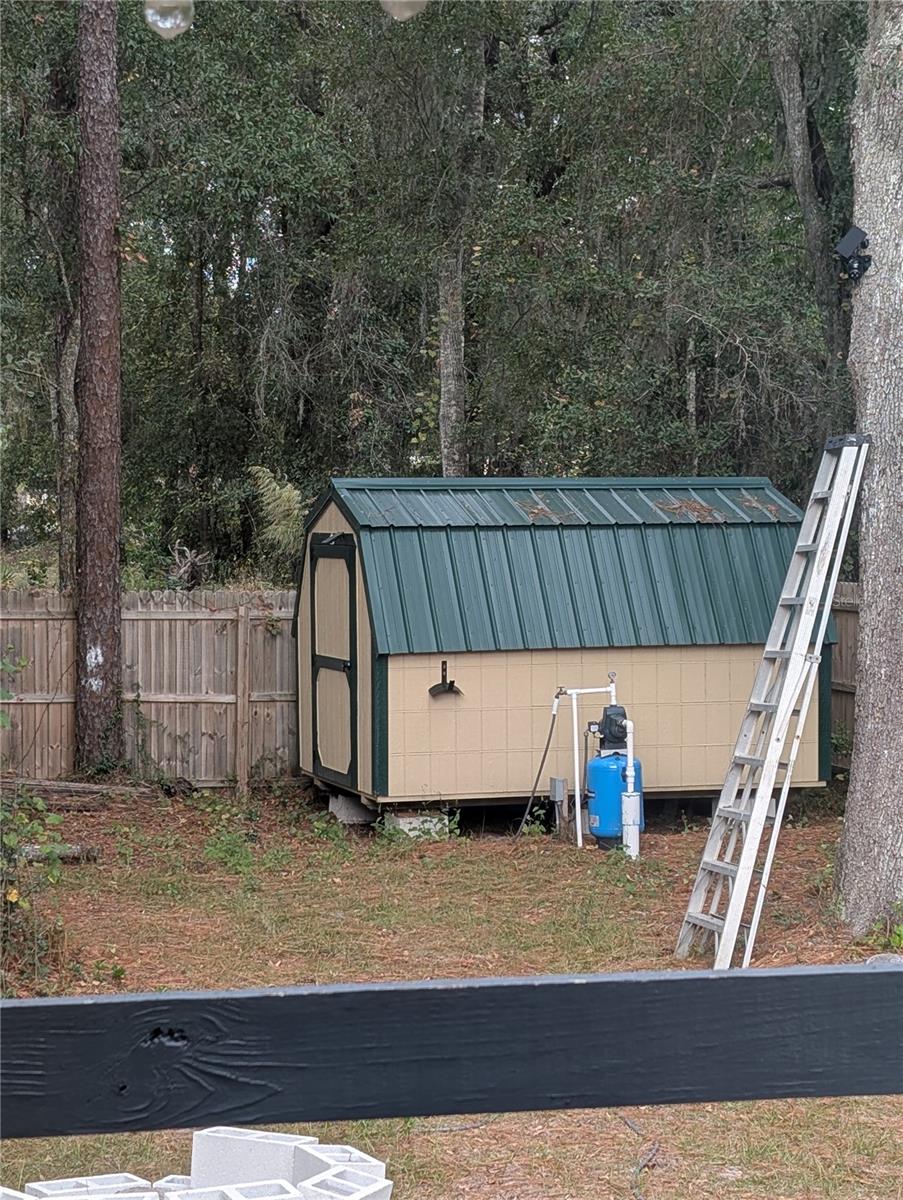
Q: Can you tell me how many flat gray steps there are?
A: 9